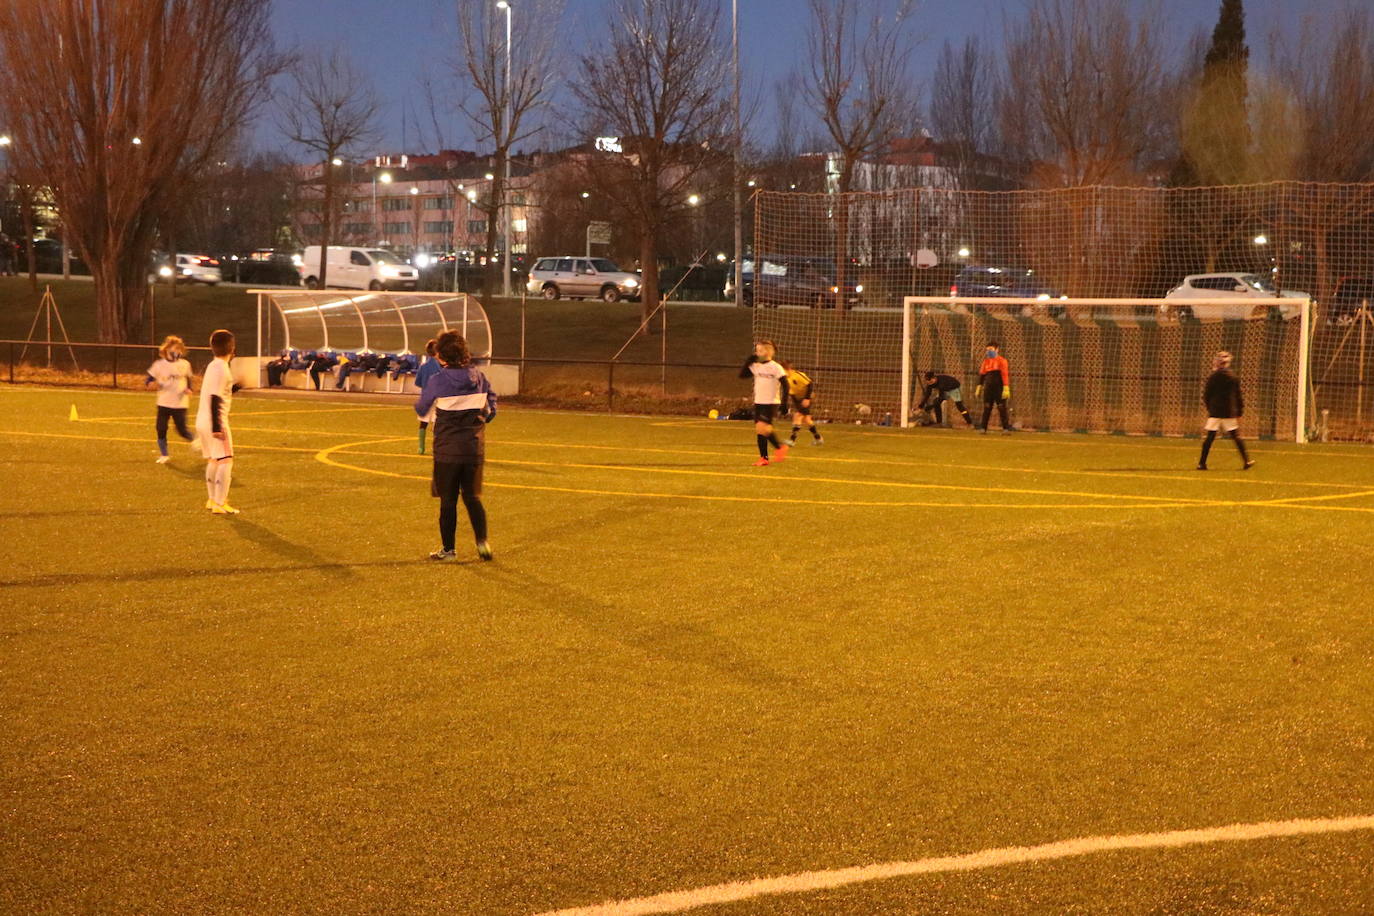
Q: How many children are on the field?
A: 9